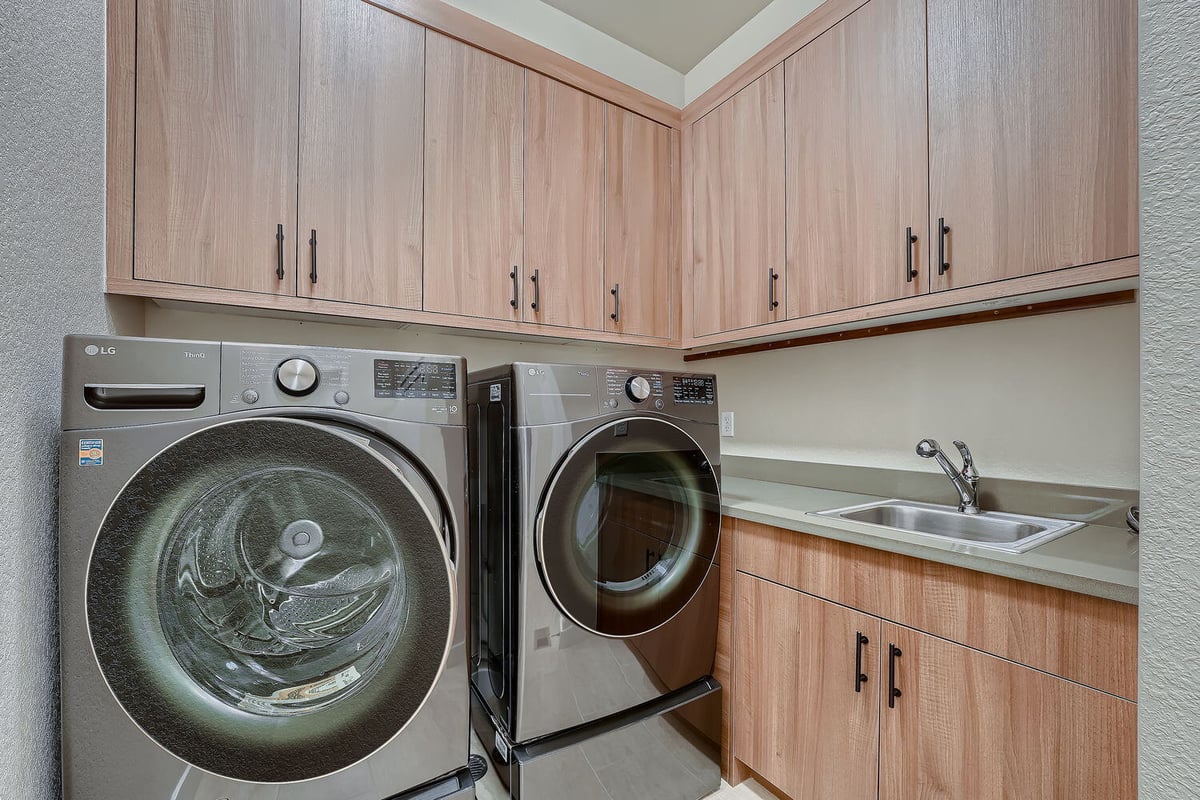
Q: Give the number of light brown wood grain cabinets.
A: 10